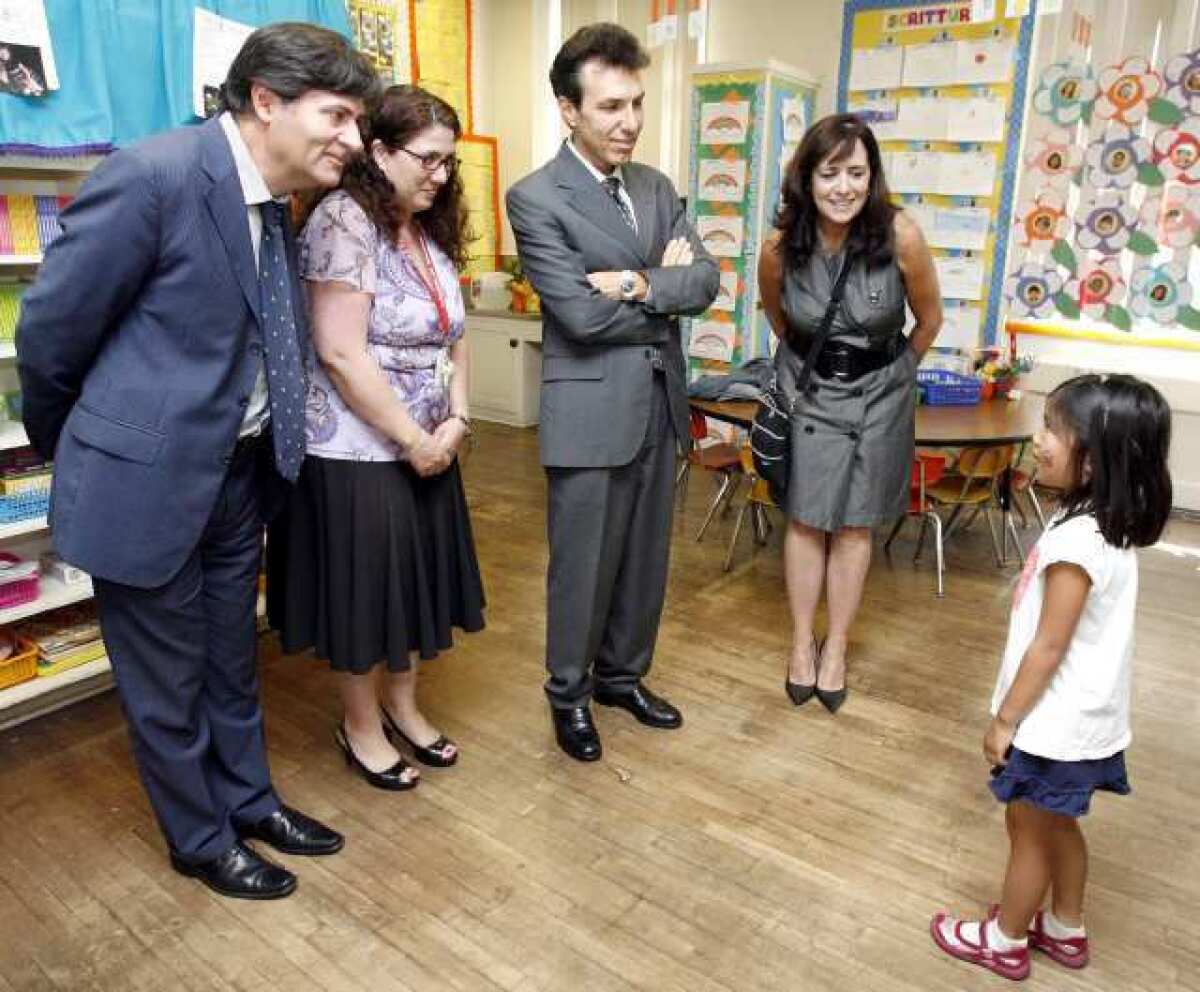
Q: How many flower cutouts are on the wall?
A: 12